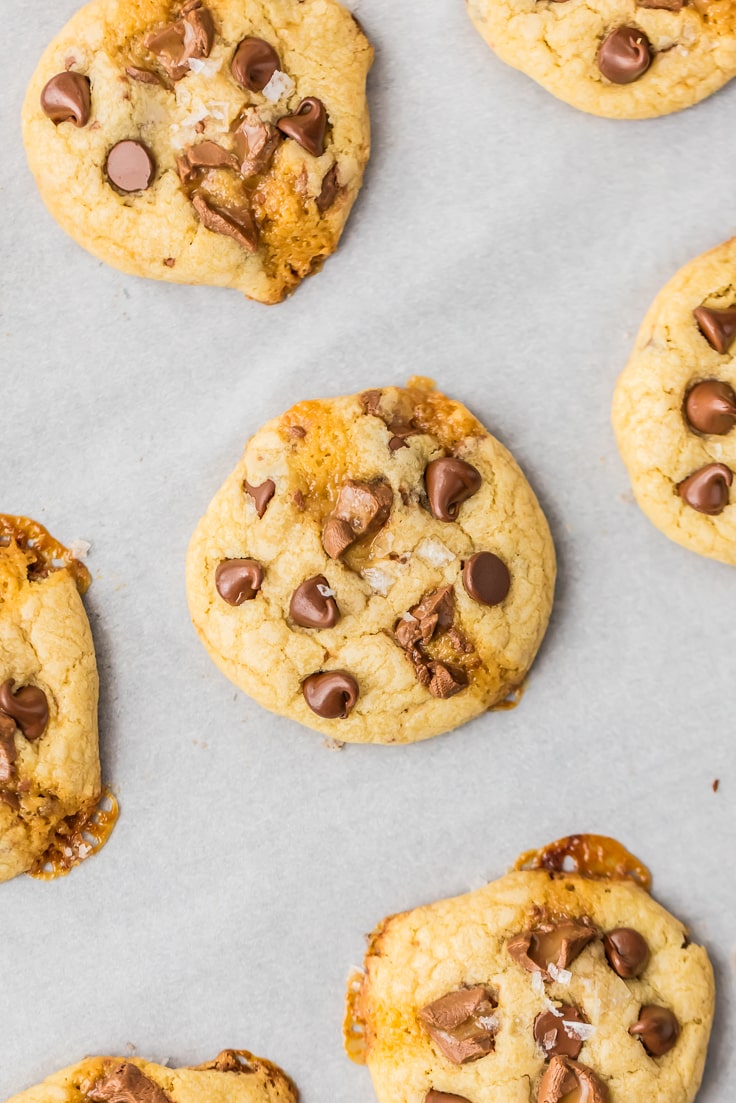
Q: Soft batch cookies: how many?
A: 7